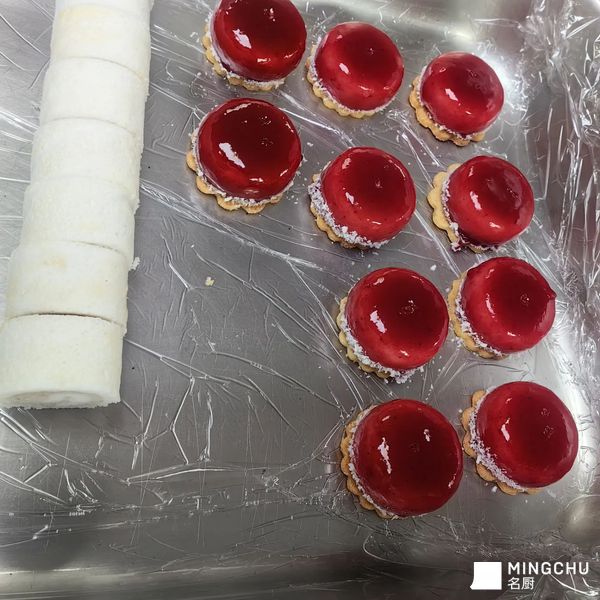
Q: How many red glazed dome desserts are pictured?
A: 10